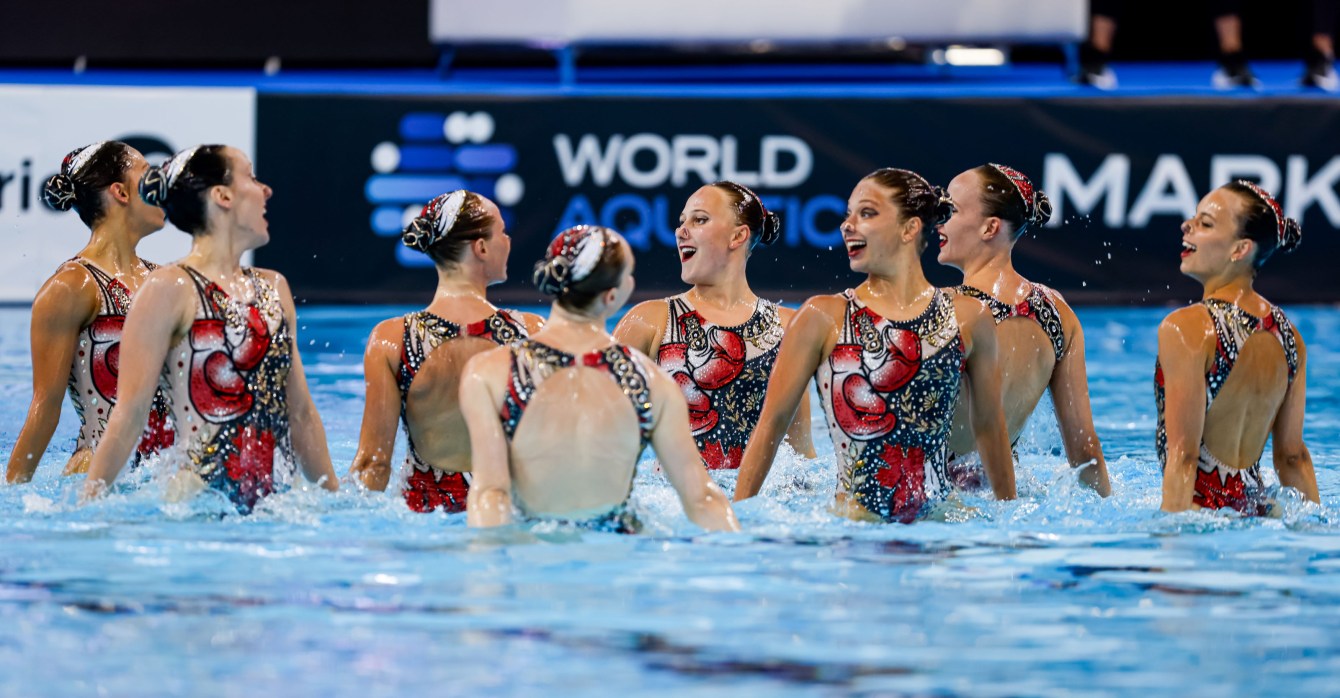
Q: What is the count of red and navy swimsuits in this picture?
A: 8